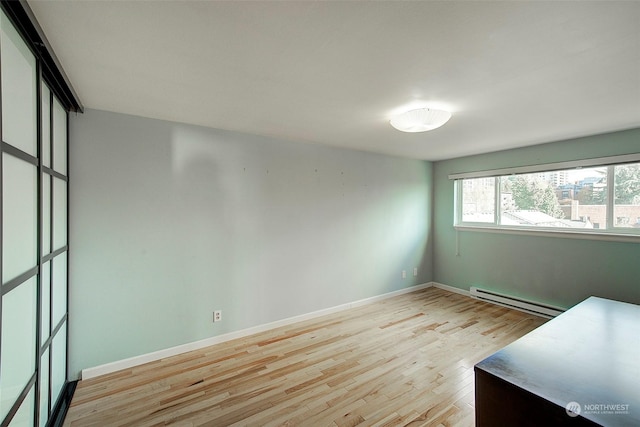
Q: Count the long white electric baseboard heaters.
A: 1